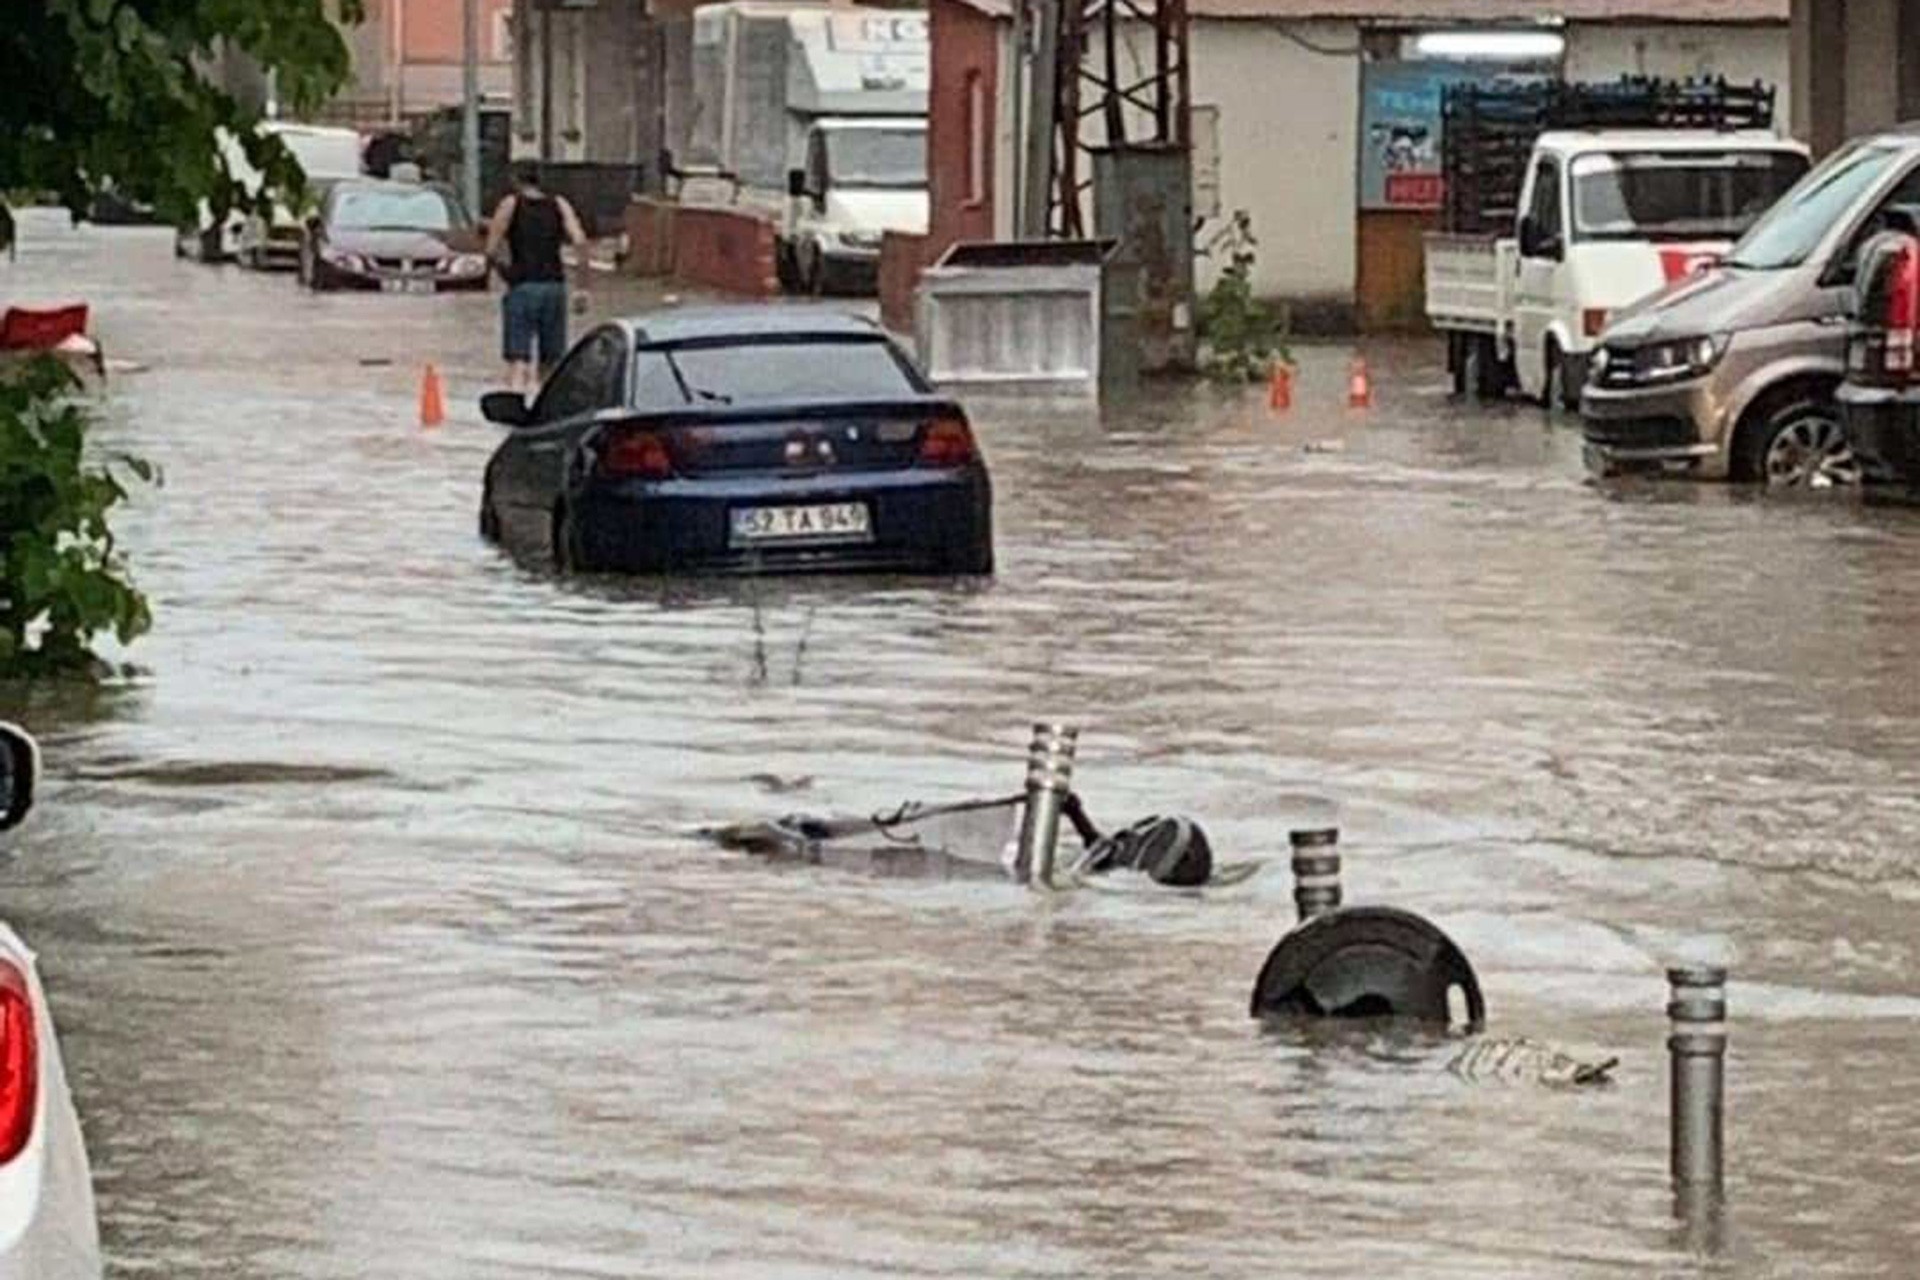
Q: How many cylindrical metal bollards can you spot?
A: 3